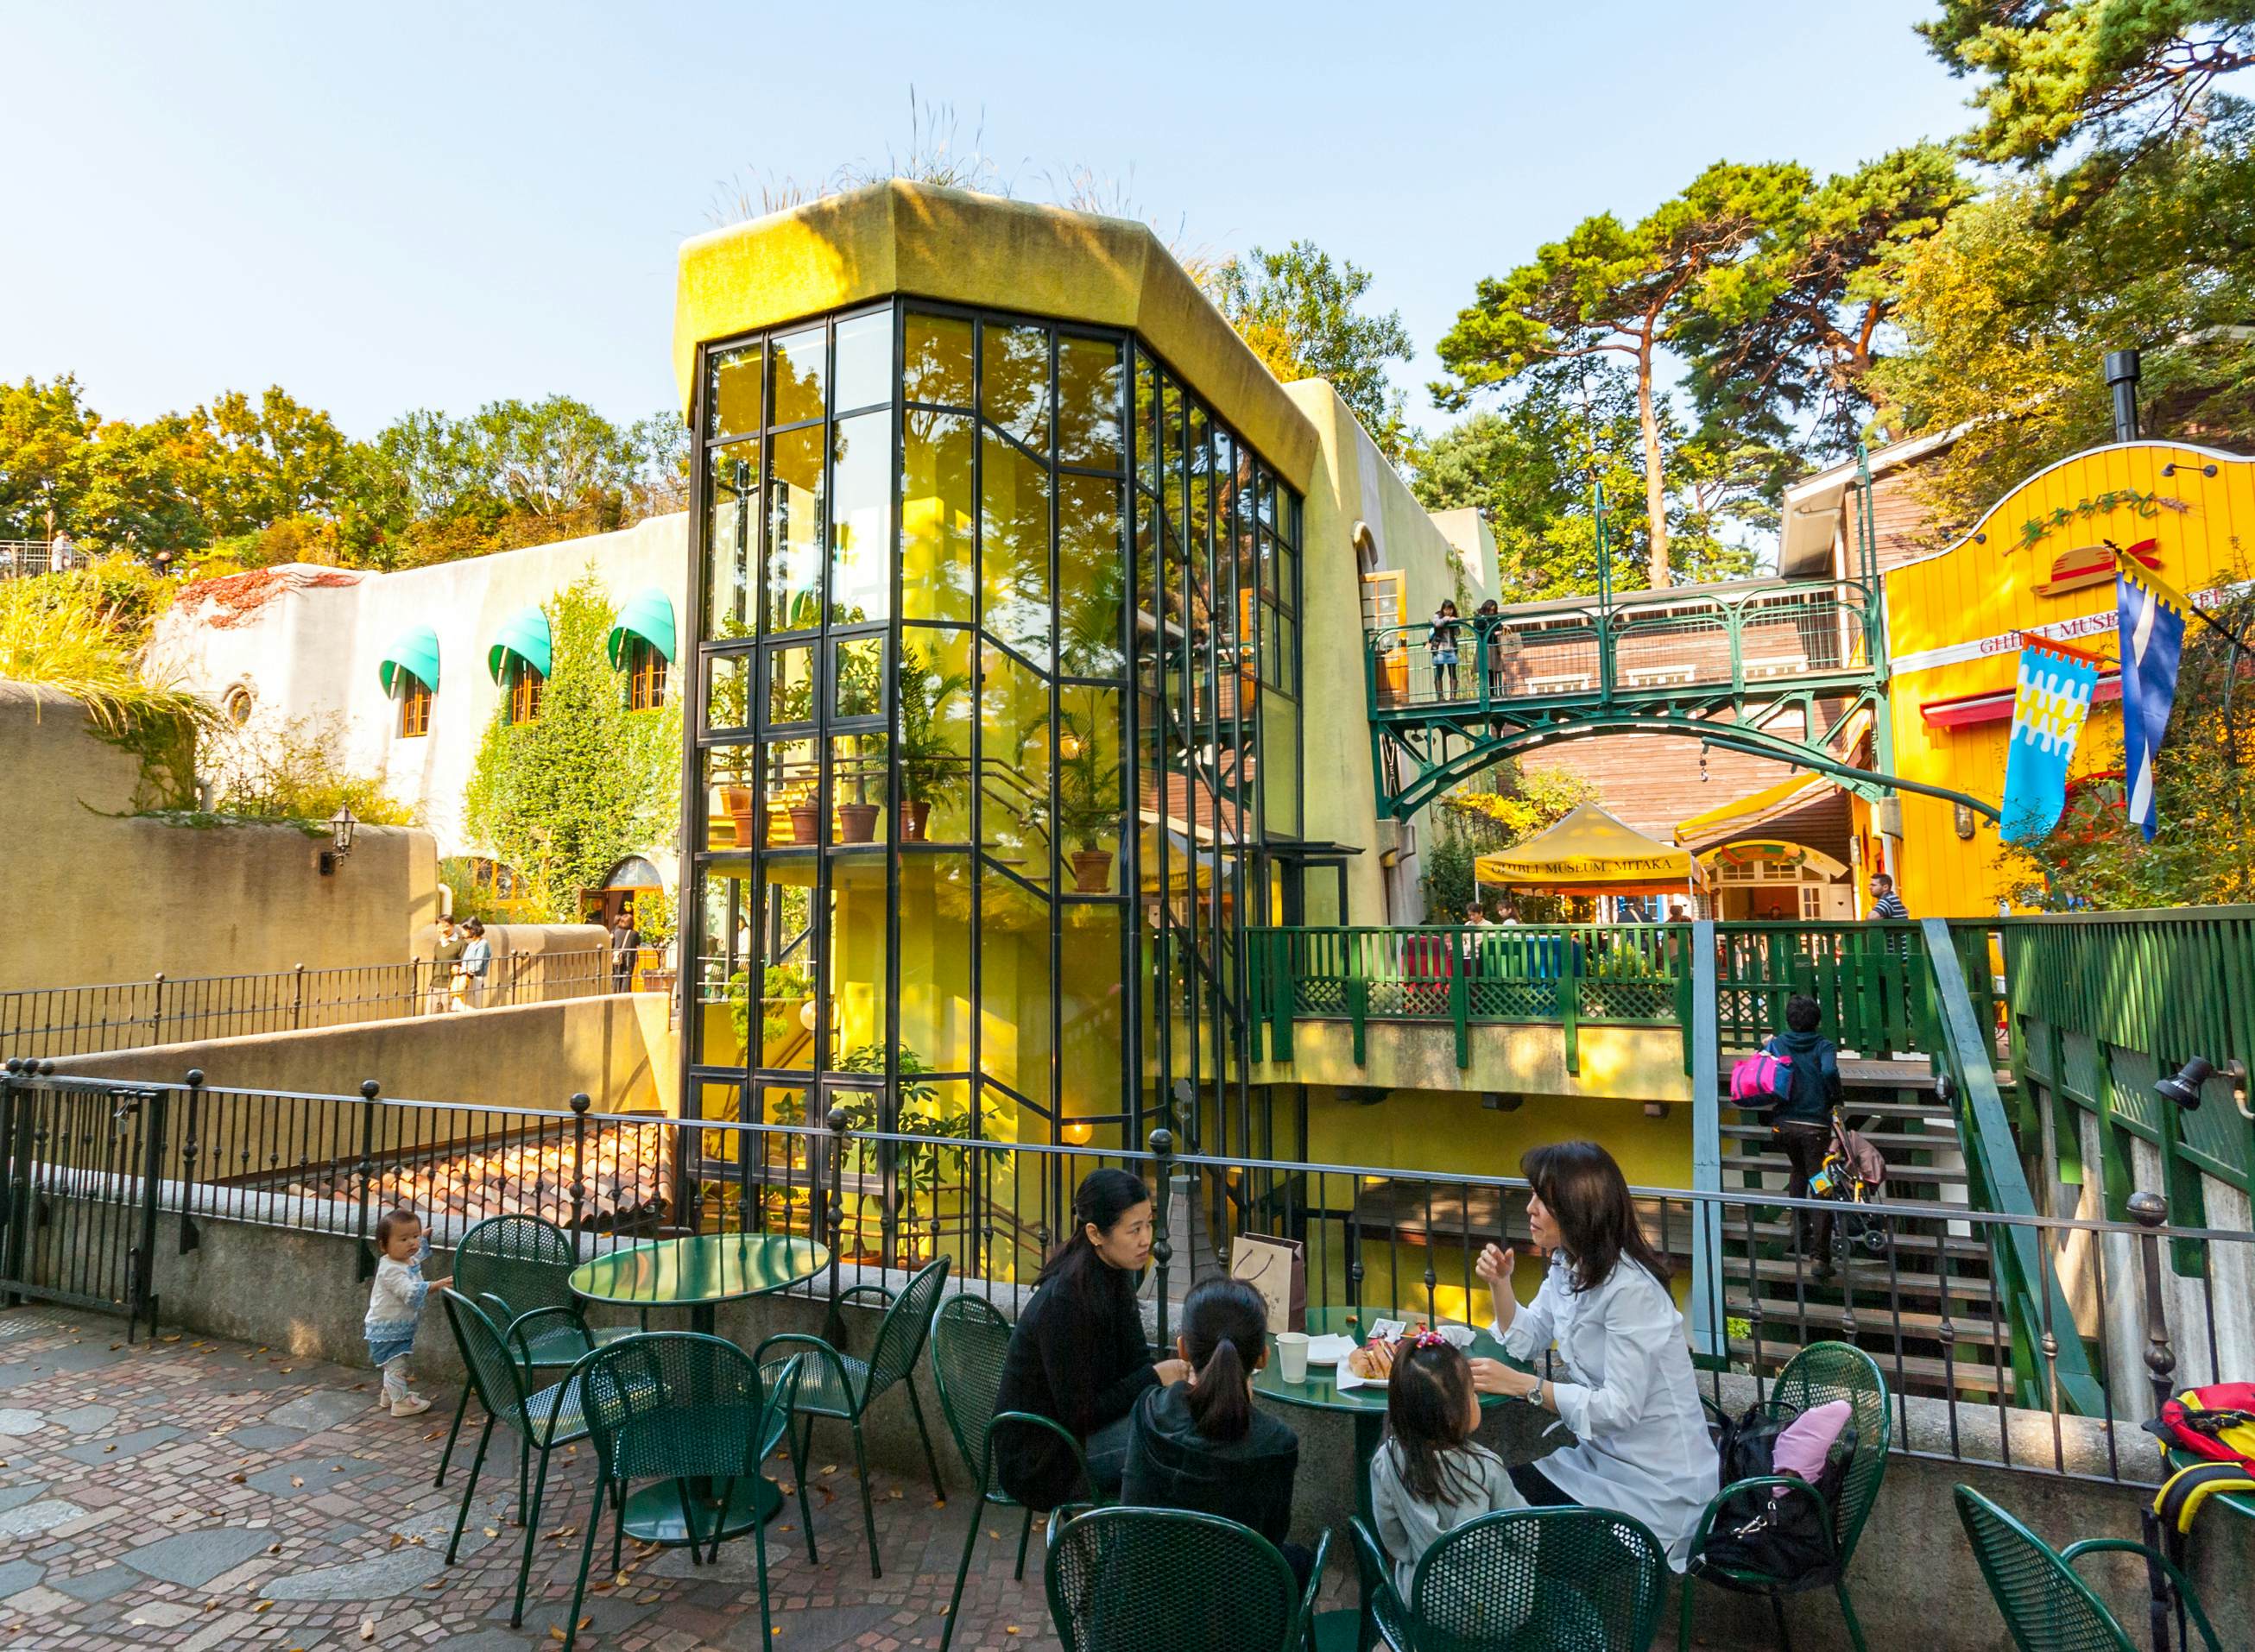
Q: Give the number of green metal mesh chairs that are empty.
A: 5